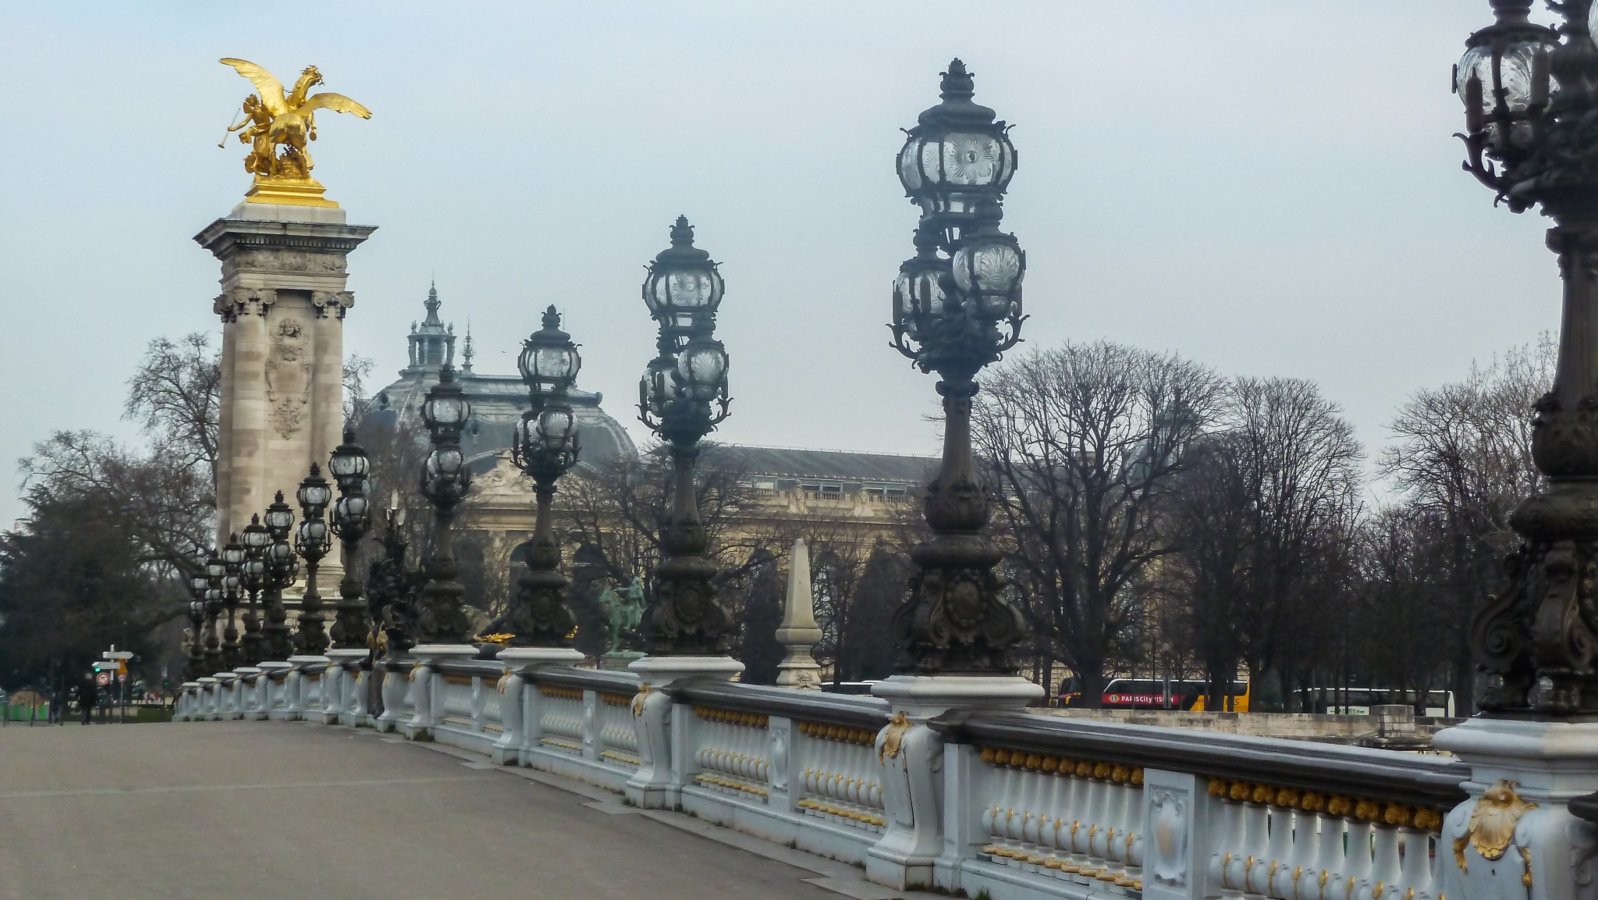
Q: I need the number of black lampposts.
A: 12